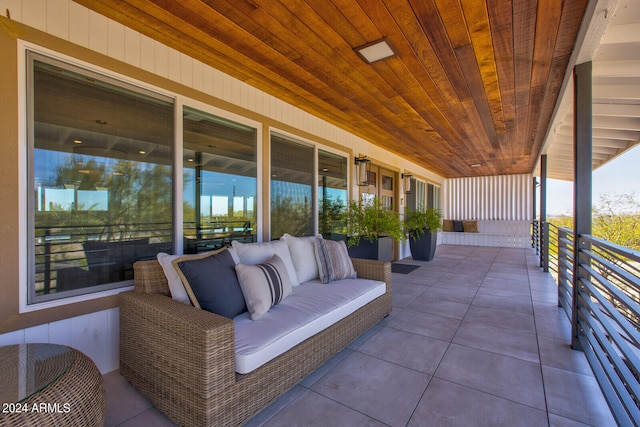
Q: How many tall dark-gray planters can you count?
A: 2